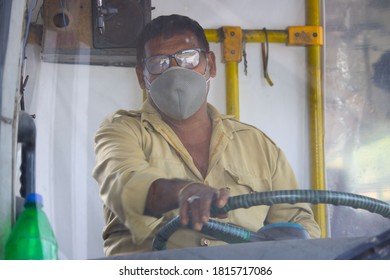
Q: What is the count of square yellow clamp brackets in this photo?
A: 2